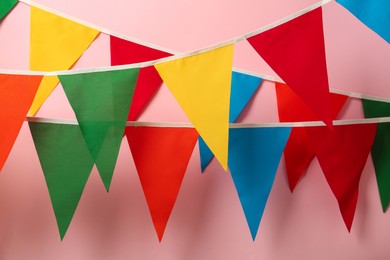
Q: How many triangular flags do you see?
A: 15